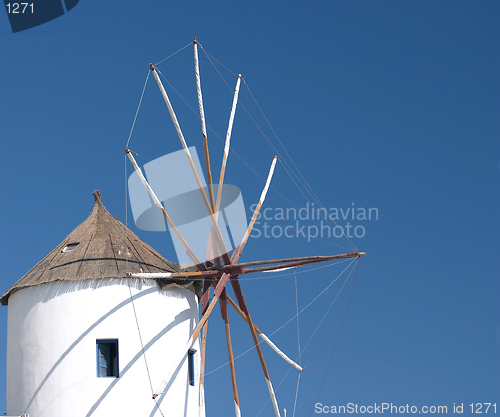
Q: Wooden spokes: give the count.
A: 12